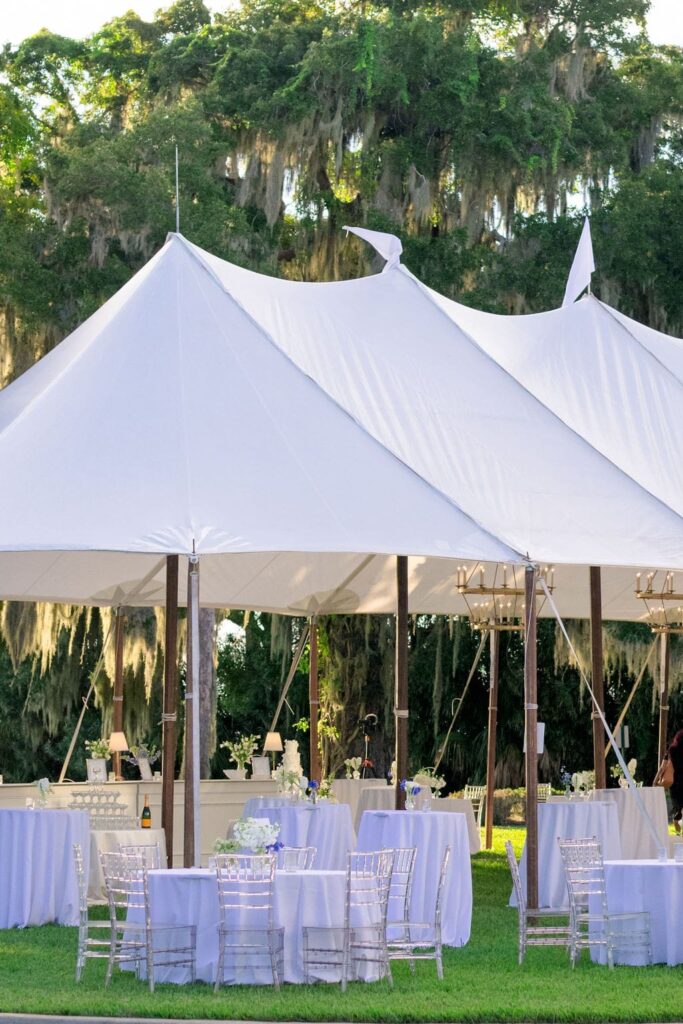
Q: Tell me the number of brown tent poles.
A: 9